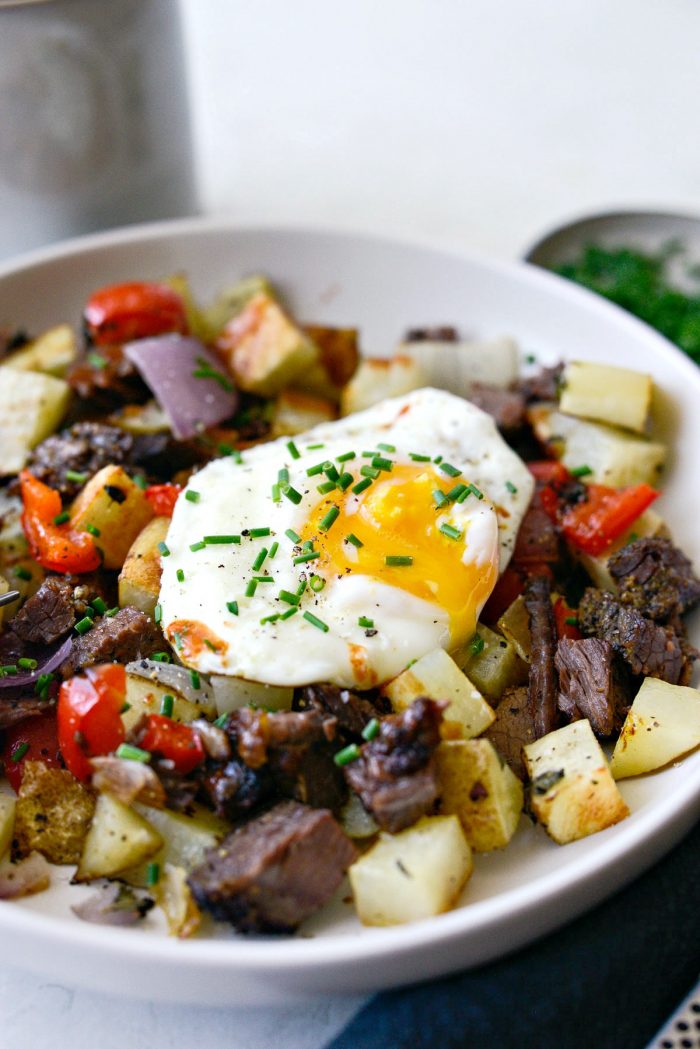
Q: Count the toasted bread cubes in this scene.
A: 0